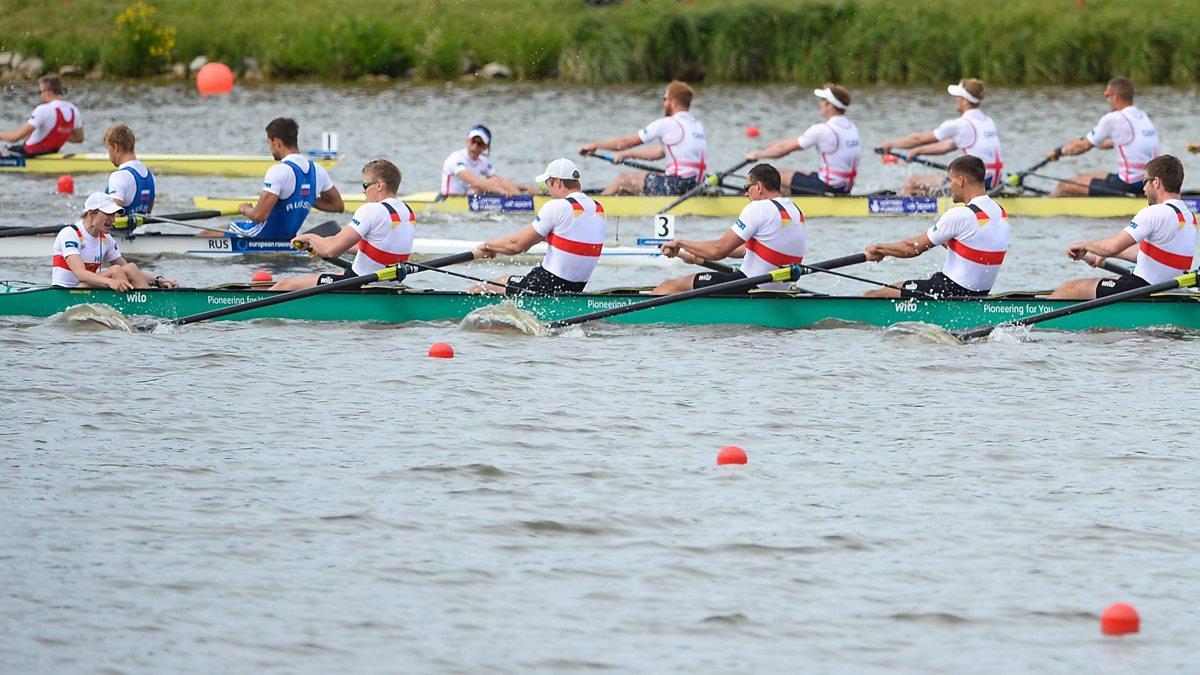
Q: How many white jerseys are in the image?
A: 11